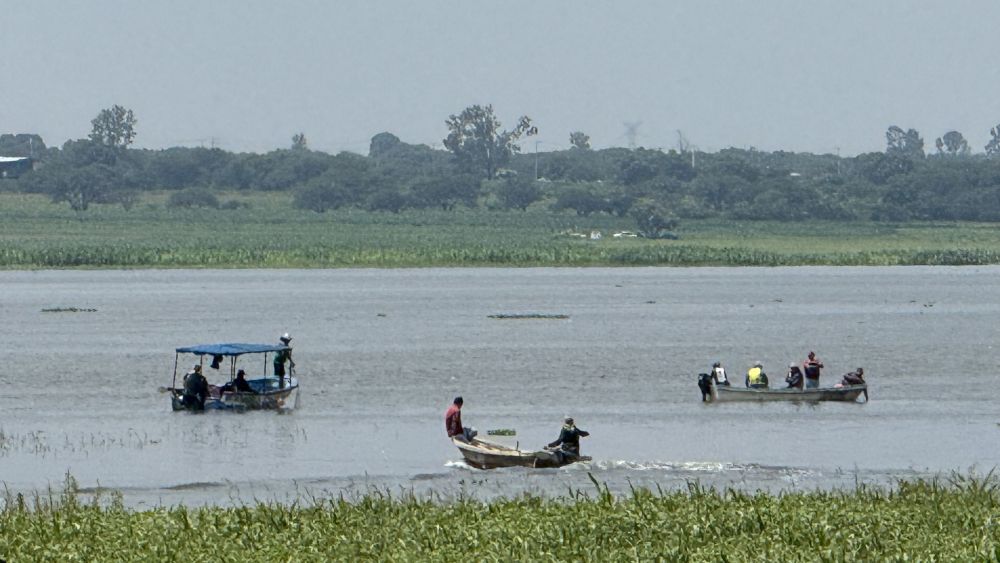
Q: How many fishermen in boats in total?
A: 10